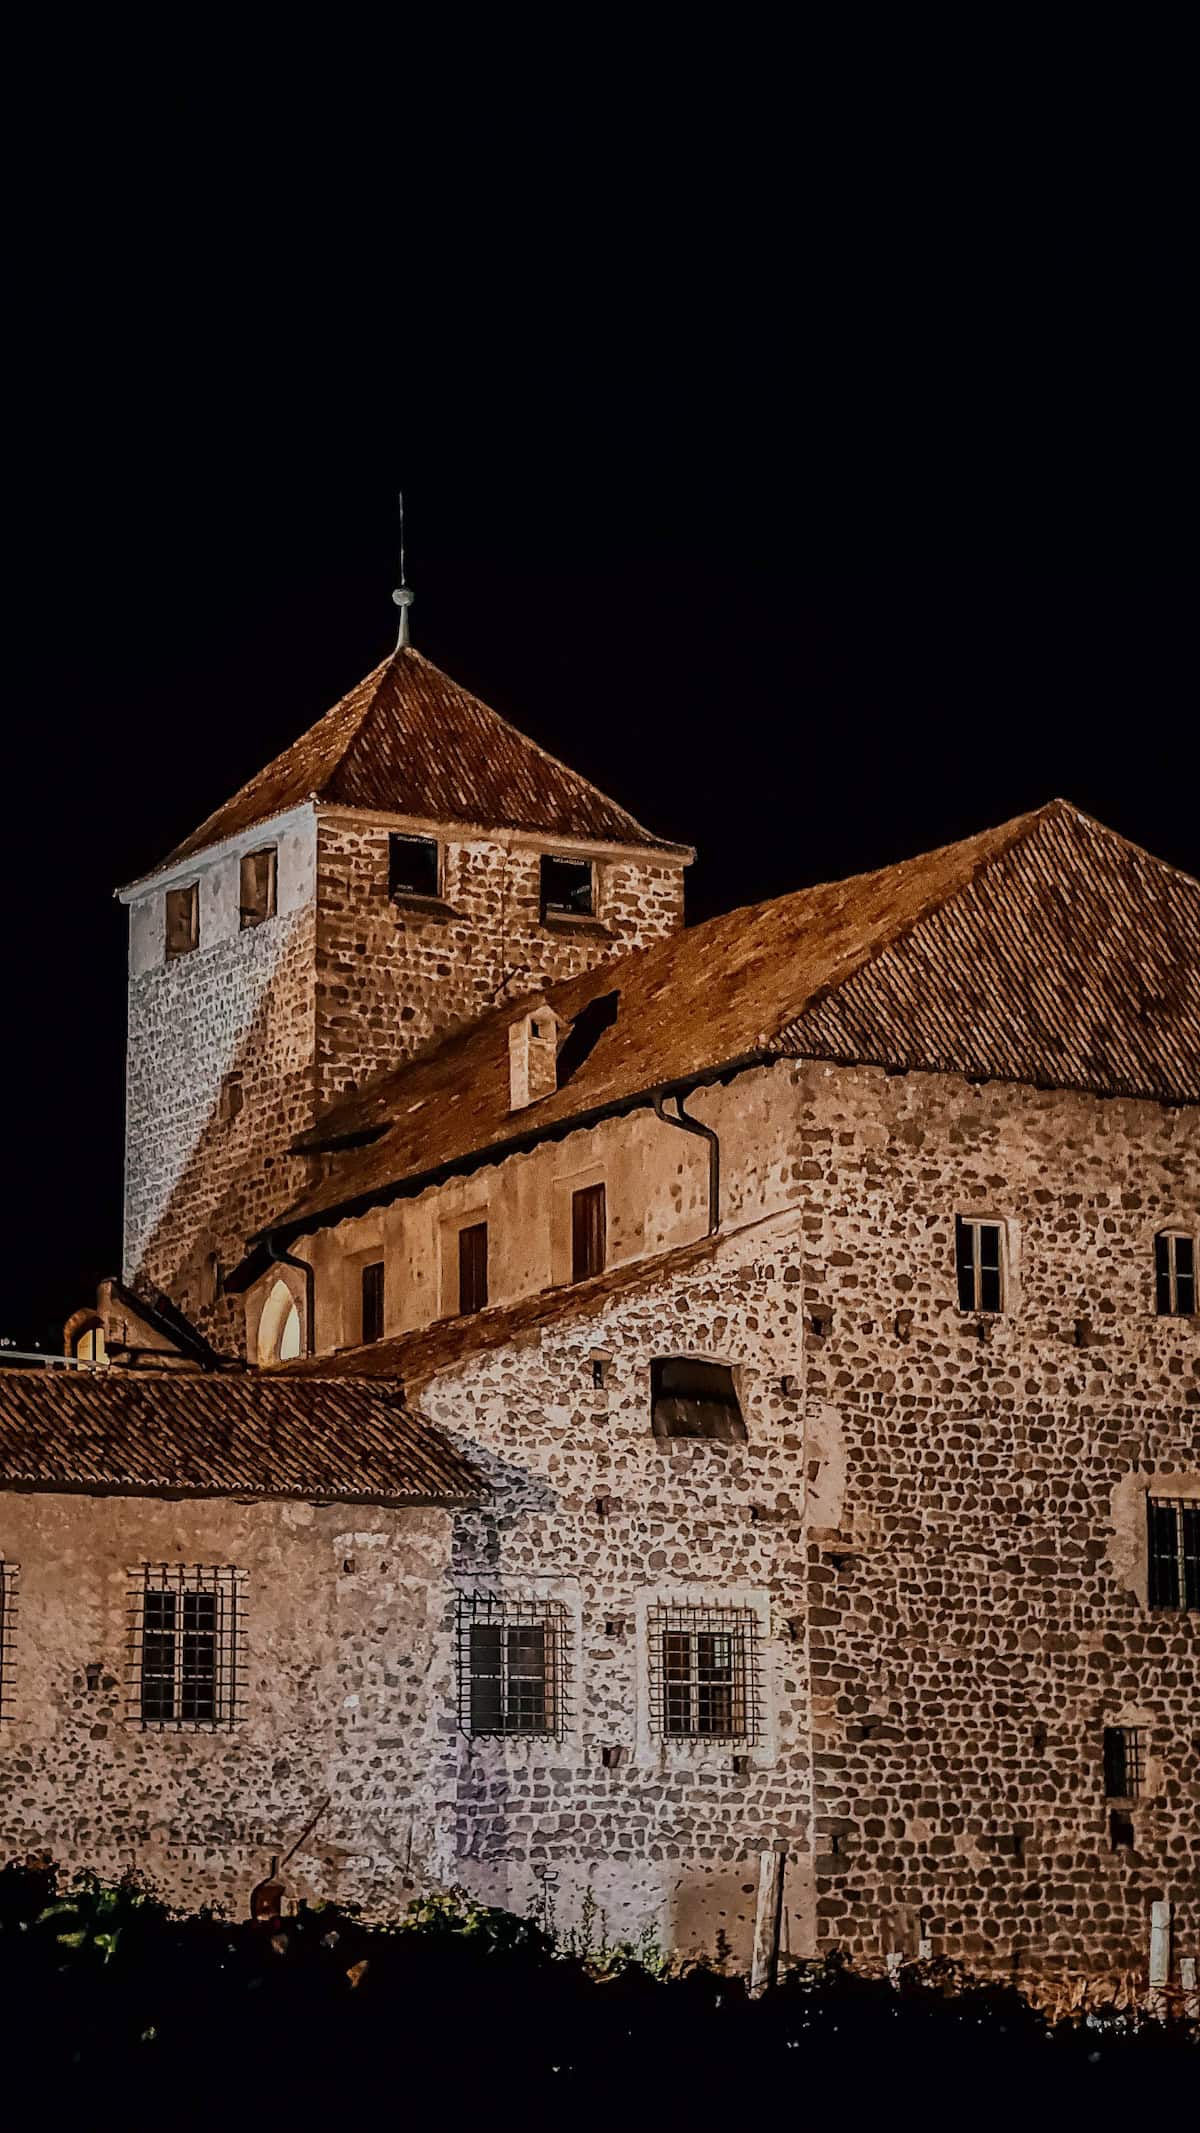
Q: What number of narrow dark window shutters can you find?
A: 3